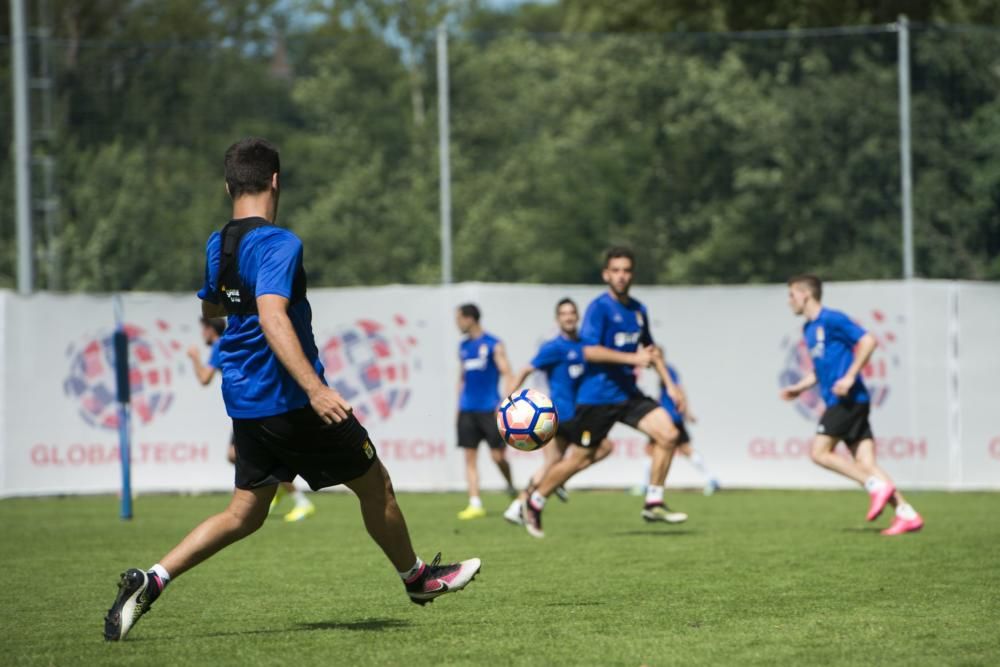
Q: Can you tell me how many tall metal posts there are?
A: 3